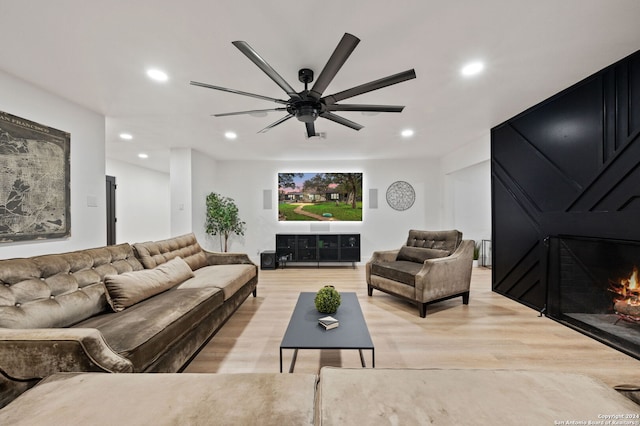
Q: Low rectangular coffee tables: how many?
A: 1